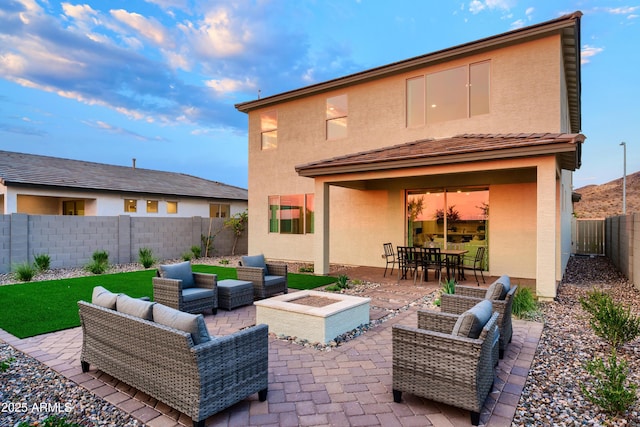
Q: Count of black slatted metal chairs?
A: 6